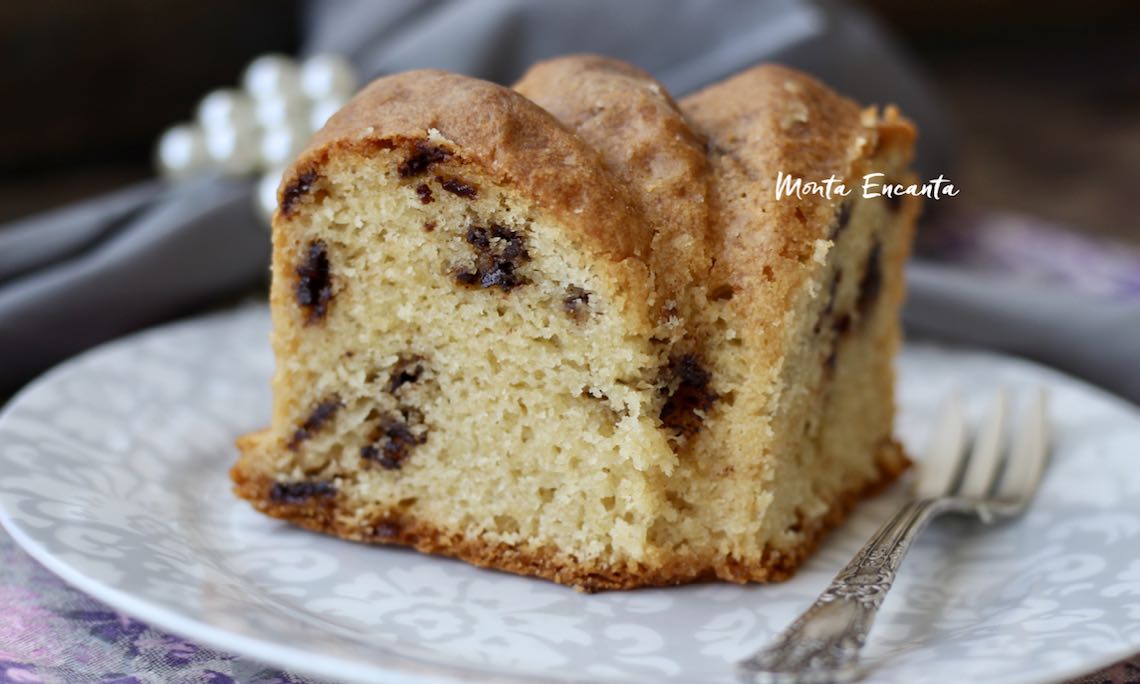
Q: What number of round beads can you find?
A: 9